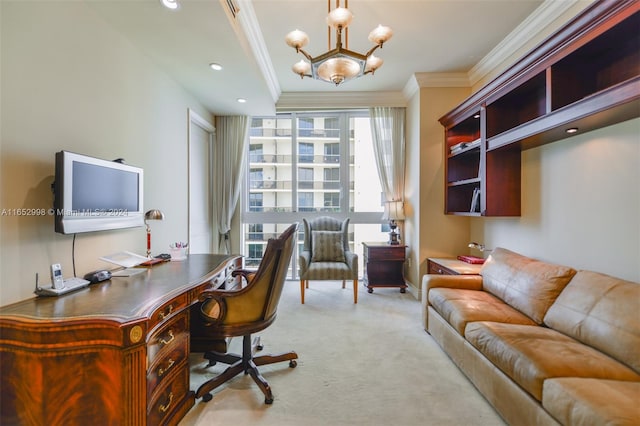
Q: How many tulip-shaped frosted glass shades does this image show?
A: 5